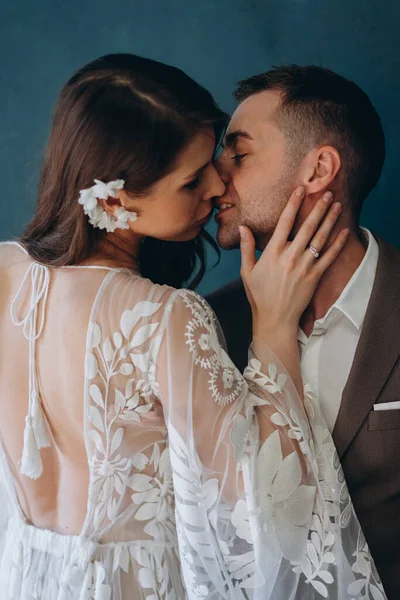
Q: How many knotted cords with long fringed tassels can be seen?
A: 2